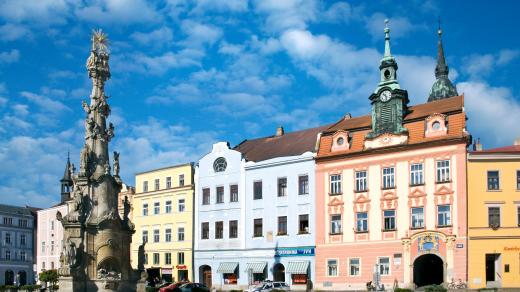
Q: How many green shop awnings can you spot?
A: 3